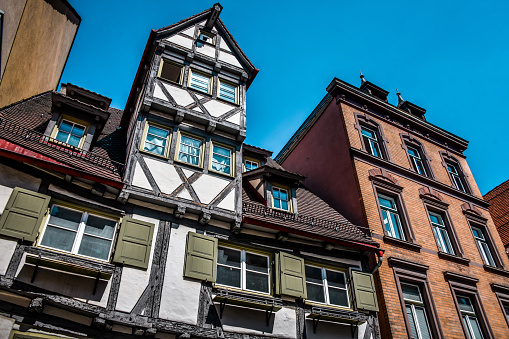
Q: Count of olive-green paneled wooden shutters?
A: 5